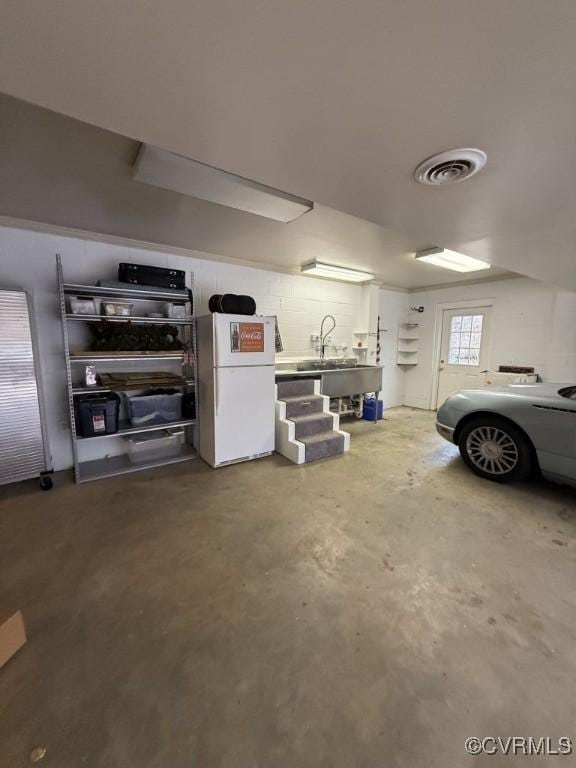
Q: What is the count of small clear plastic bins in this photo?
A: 3